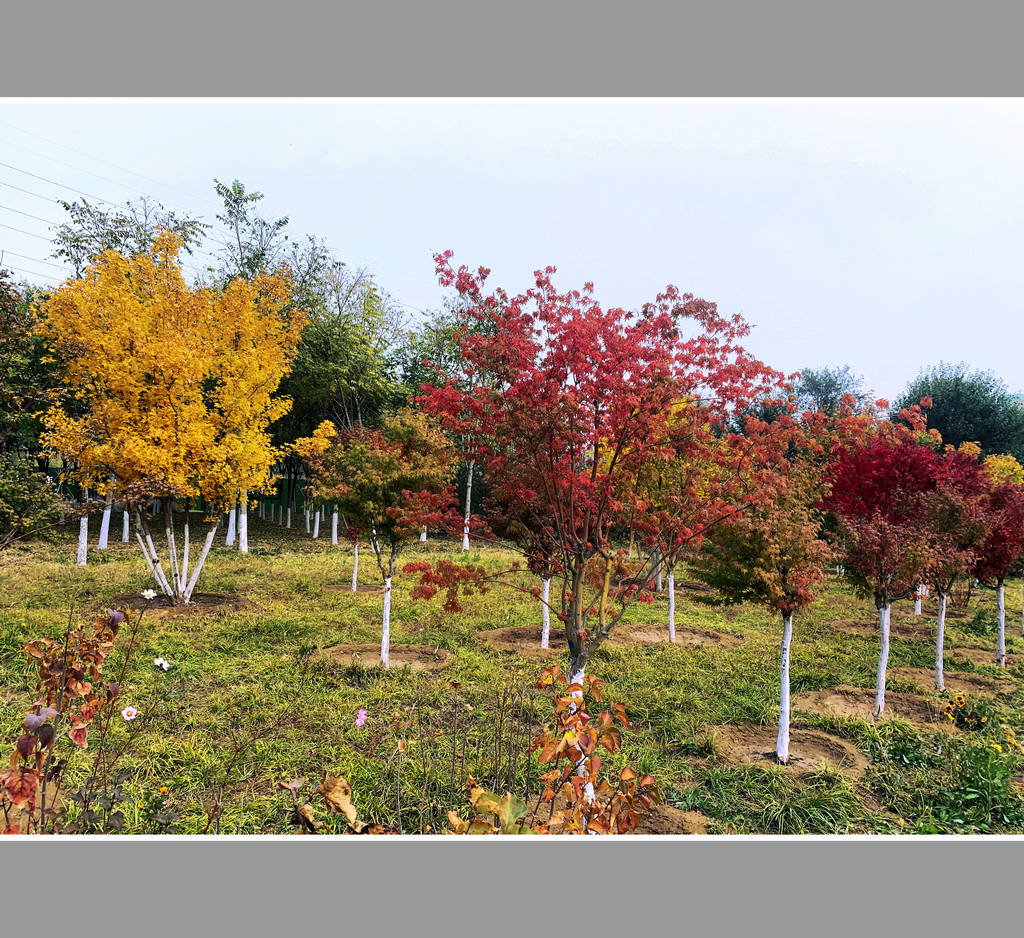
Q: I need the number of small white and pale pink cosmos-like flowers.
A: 4